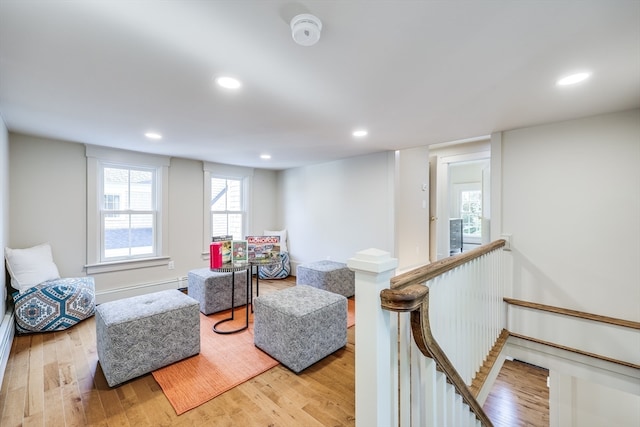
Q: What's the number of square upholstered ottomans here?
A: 4